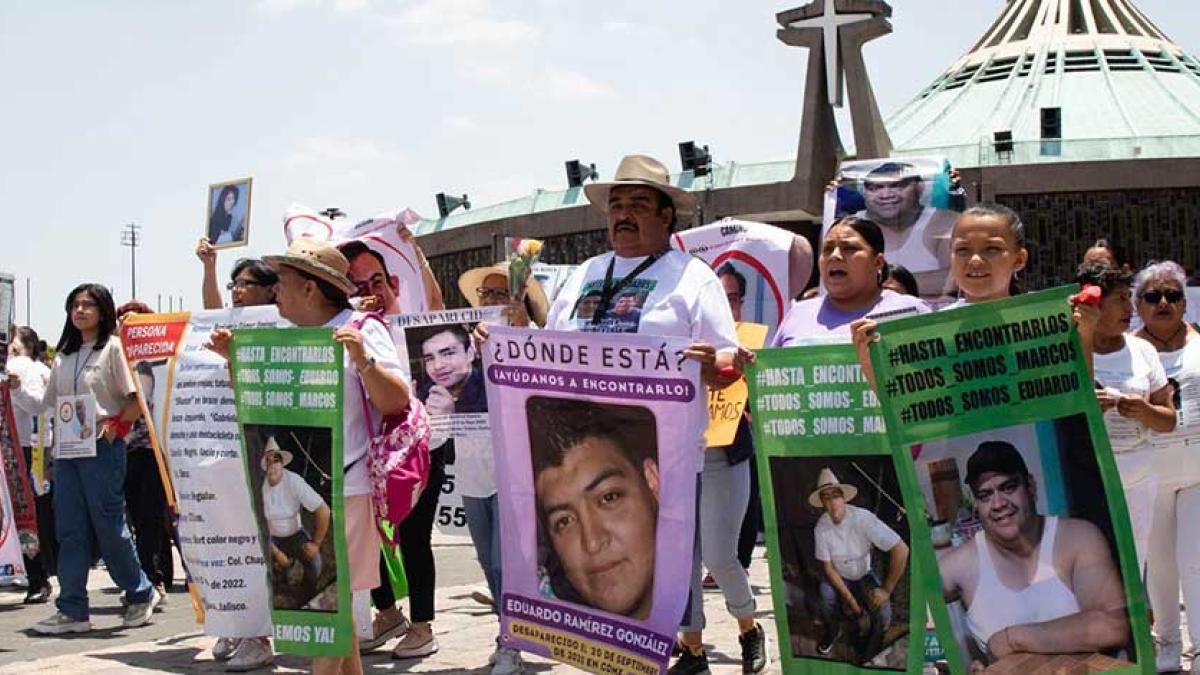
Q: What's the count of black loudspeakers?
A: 5